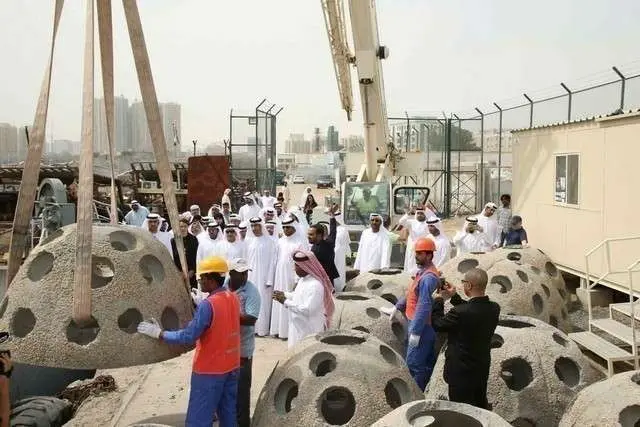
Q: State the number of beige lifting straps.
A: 4